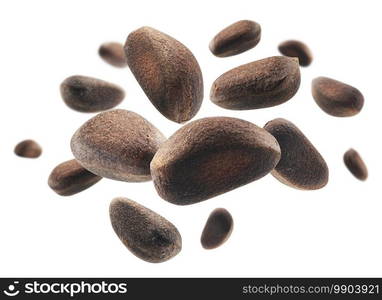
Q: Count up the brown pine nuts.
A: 15